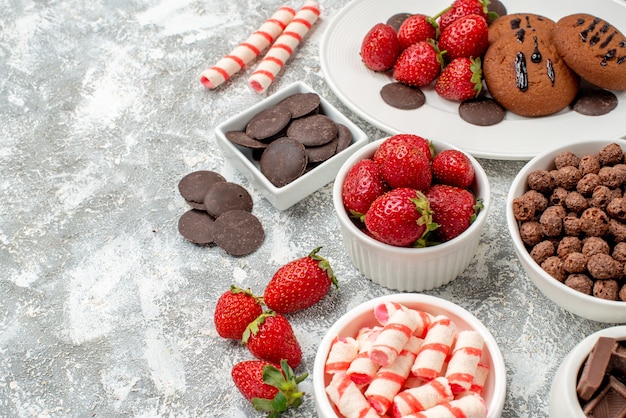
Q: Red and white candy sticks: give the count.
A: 2